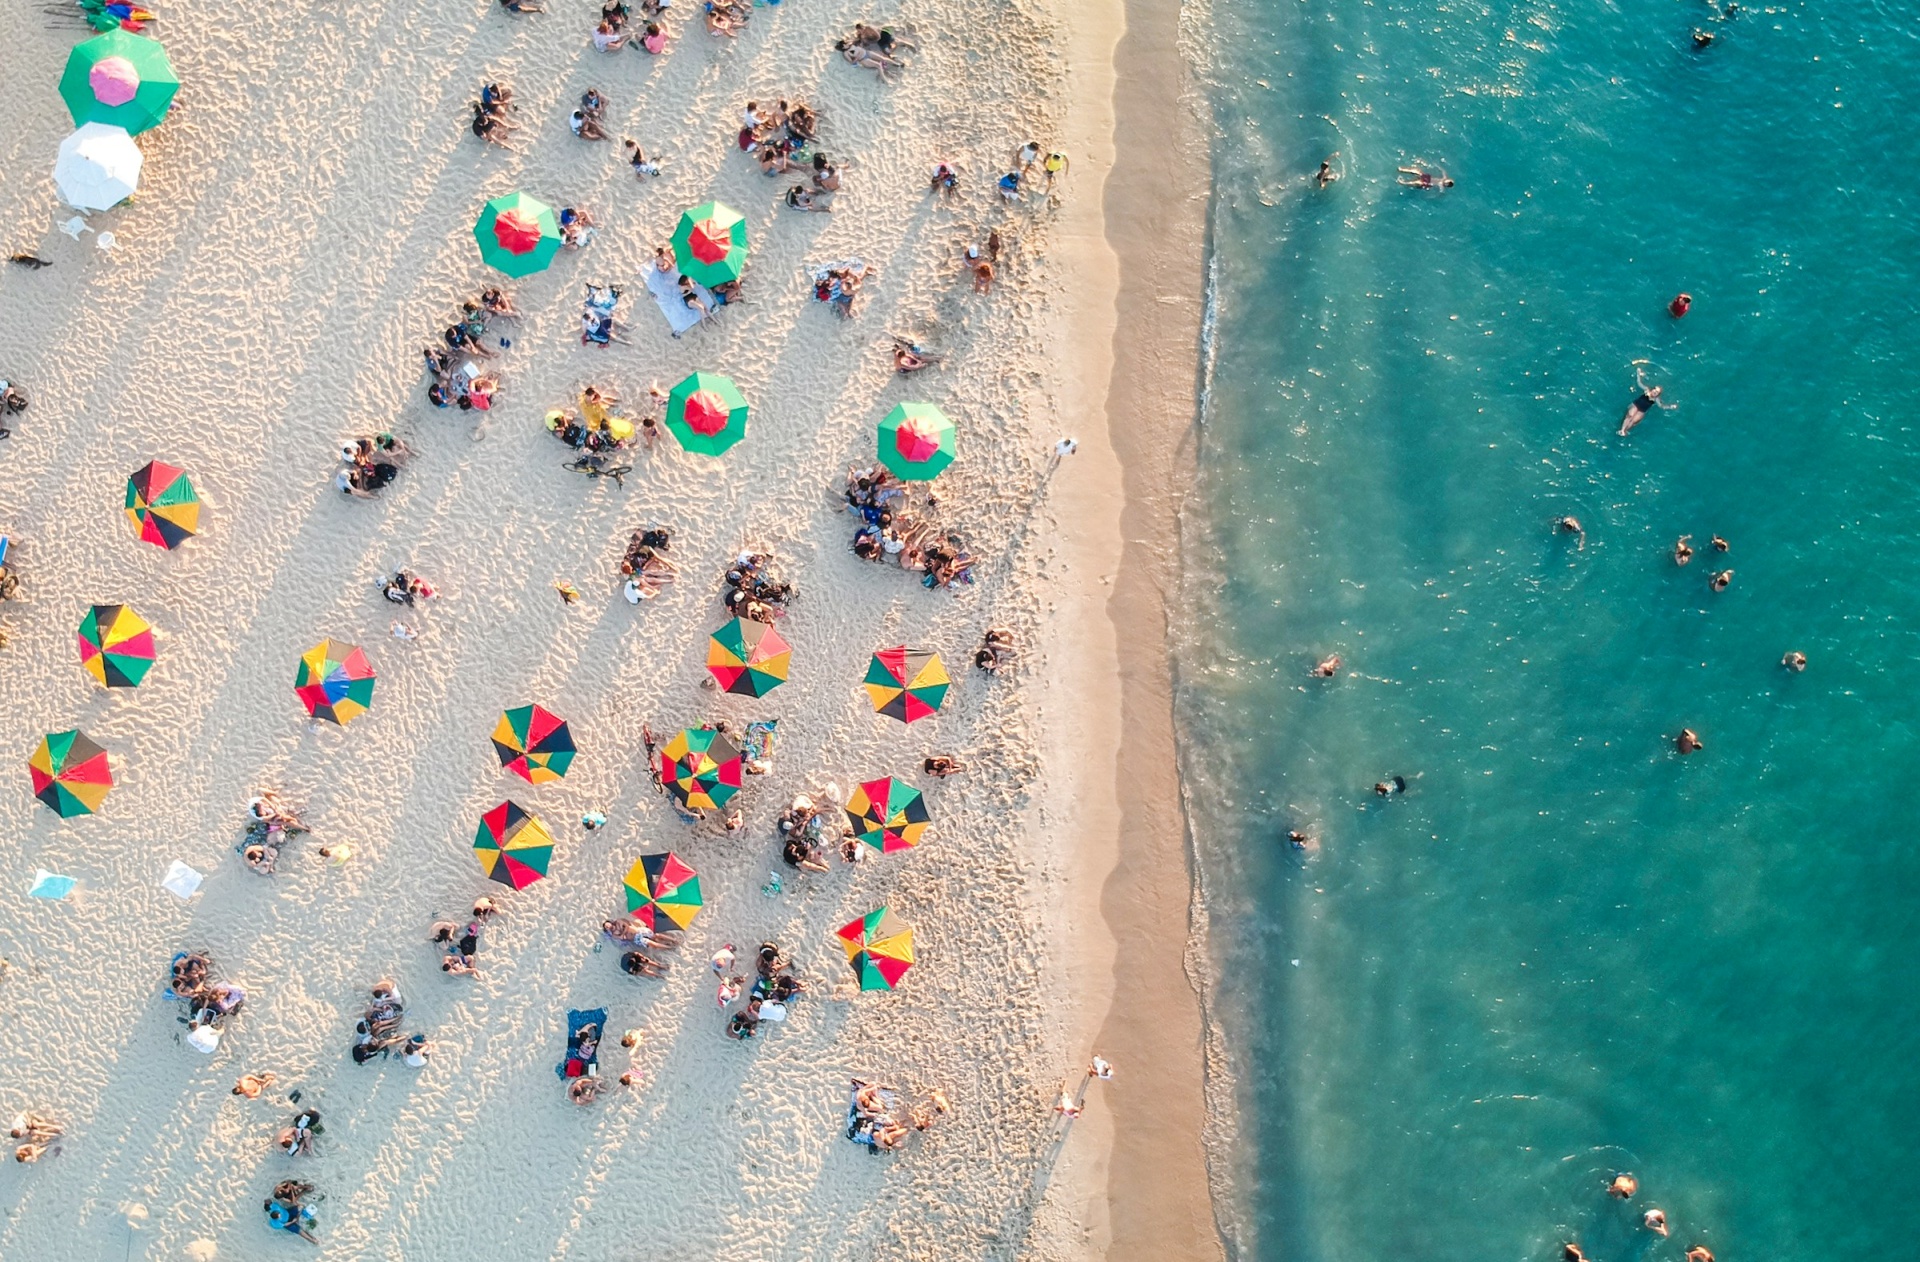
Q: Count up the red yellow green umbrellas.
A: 12